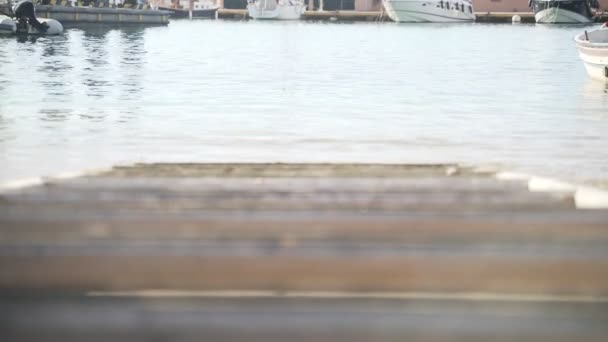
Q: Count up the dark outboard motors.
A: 1